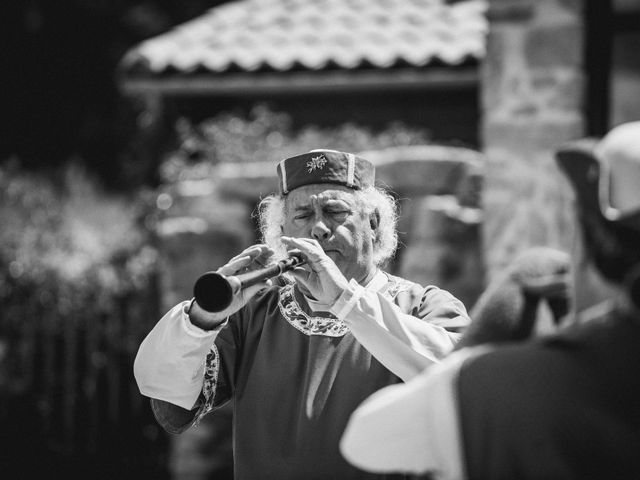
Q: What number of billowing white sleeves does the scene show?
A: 3